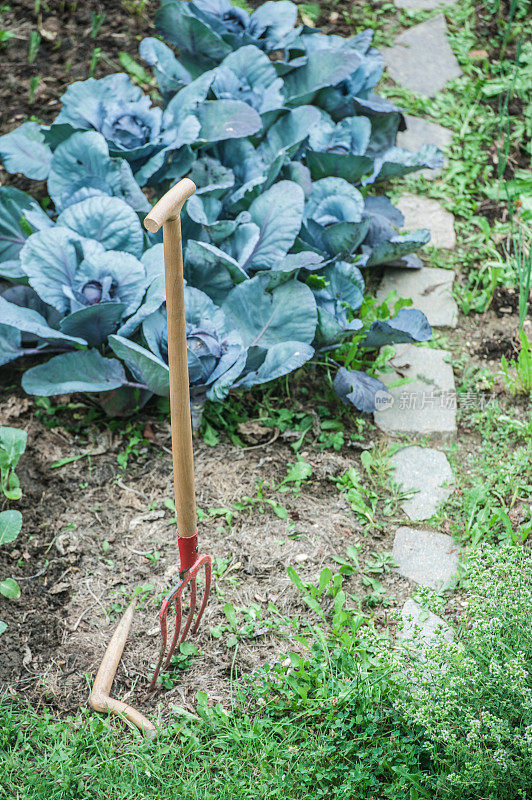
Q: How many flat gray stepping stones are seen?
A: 9